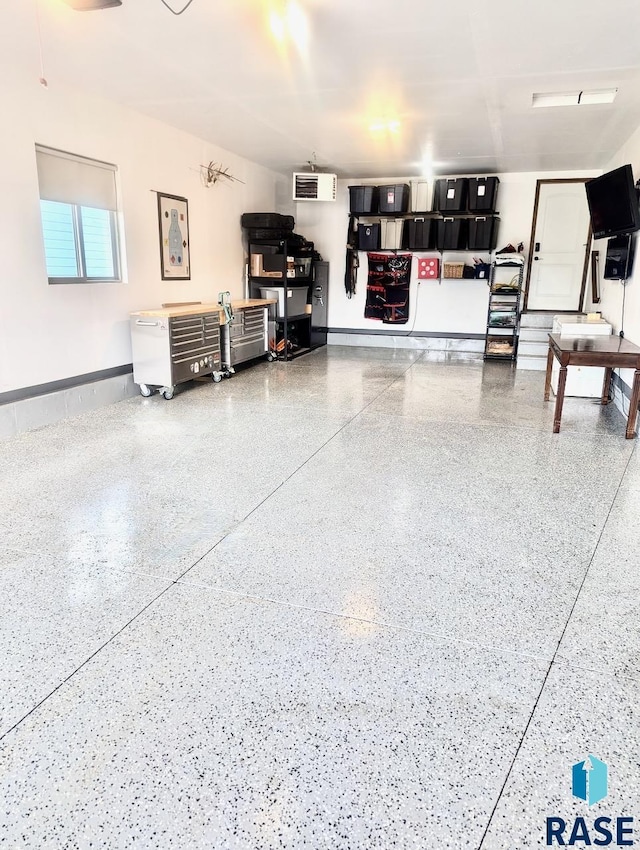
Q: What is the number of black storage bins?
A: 8